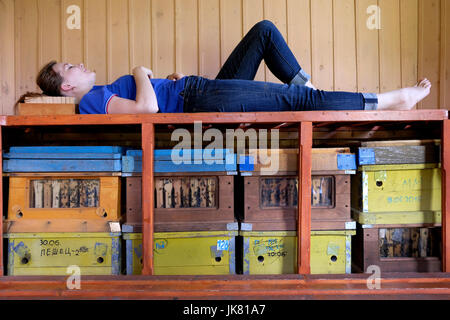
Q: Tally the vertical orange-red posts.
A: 4